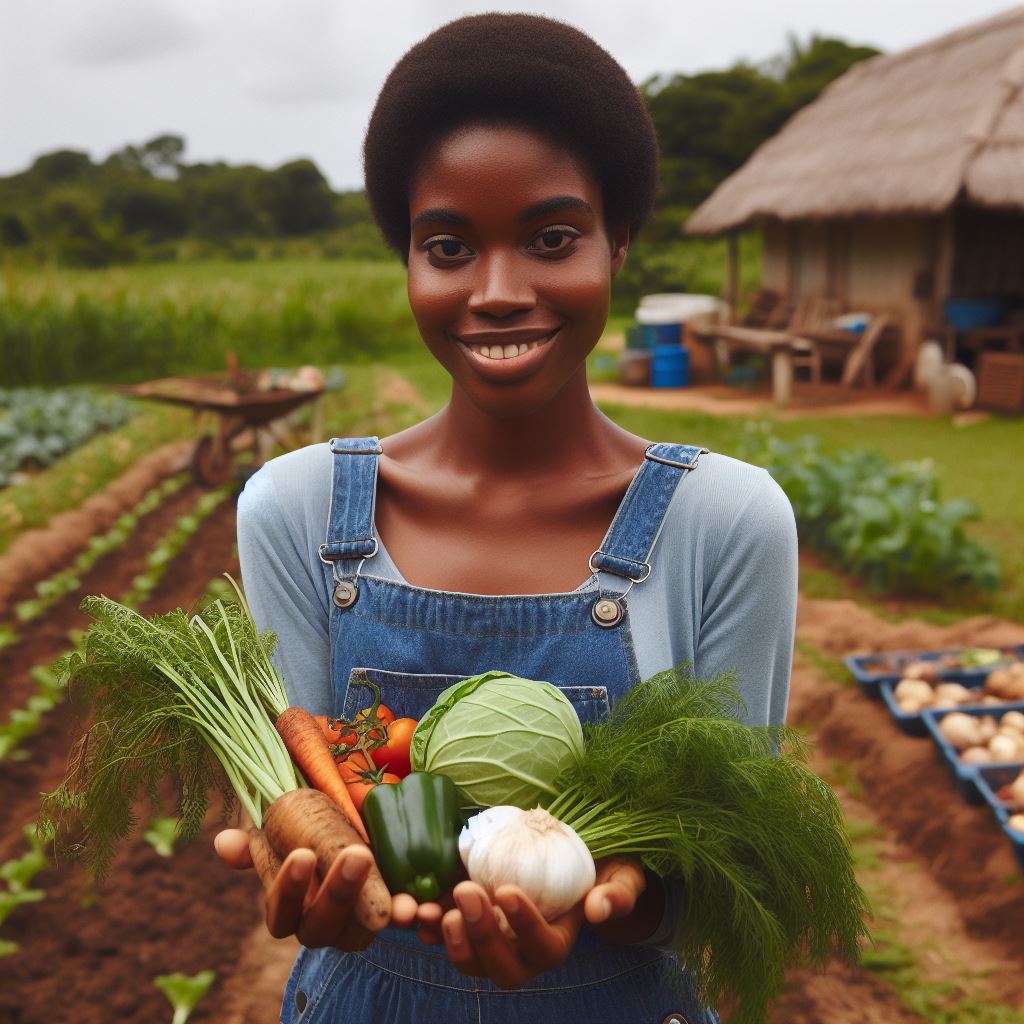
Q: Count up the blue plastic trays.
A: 4